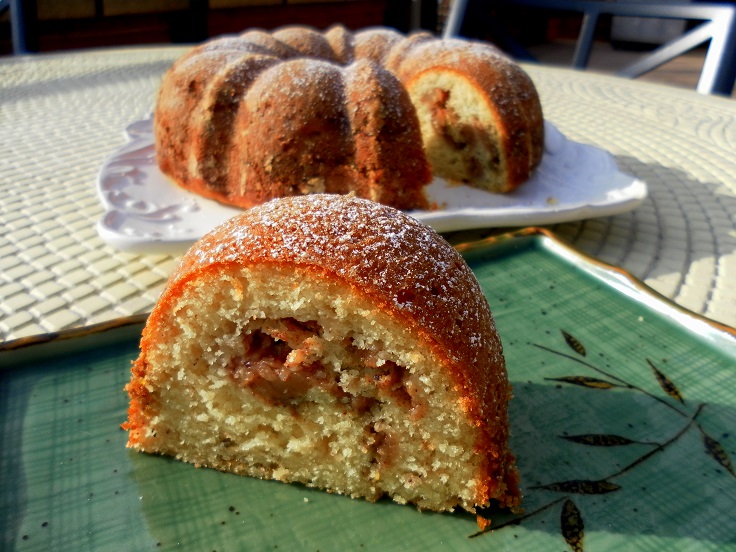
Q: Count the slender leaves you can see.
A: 7